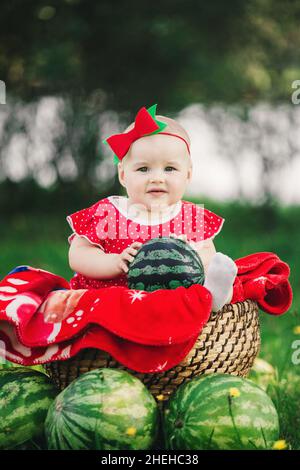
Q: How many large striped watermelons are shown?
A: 3